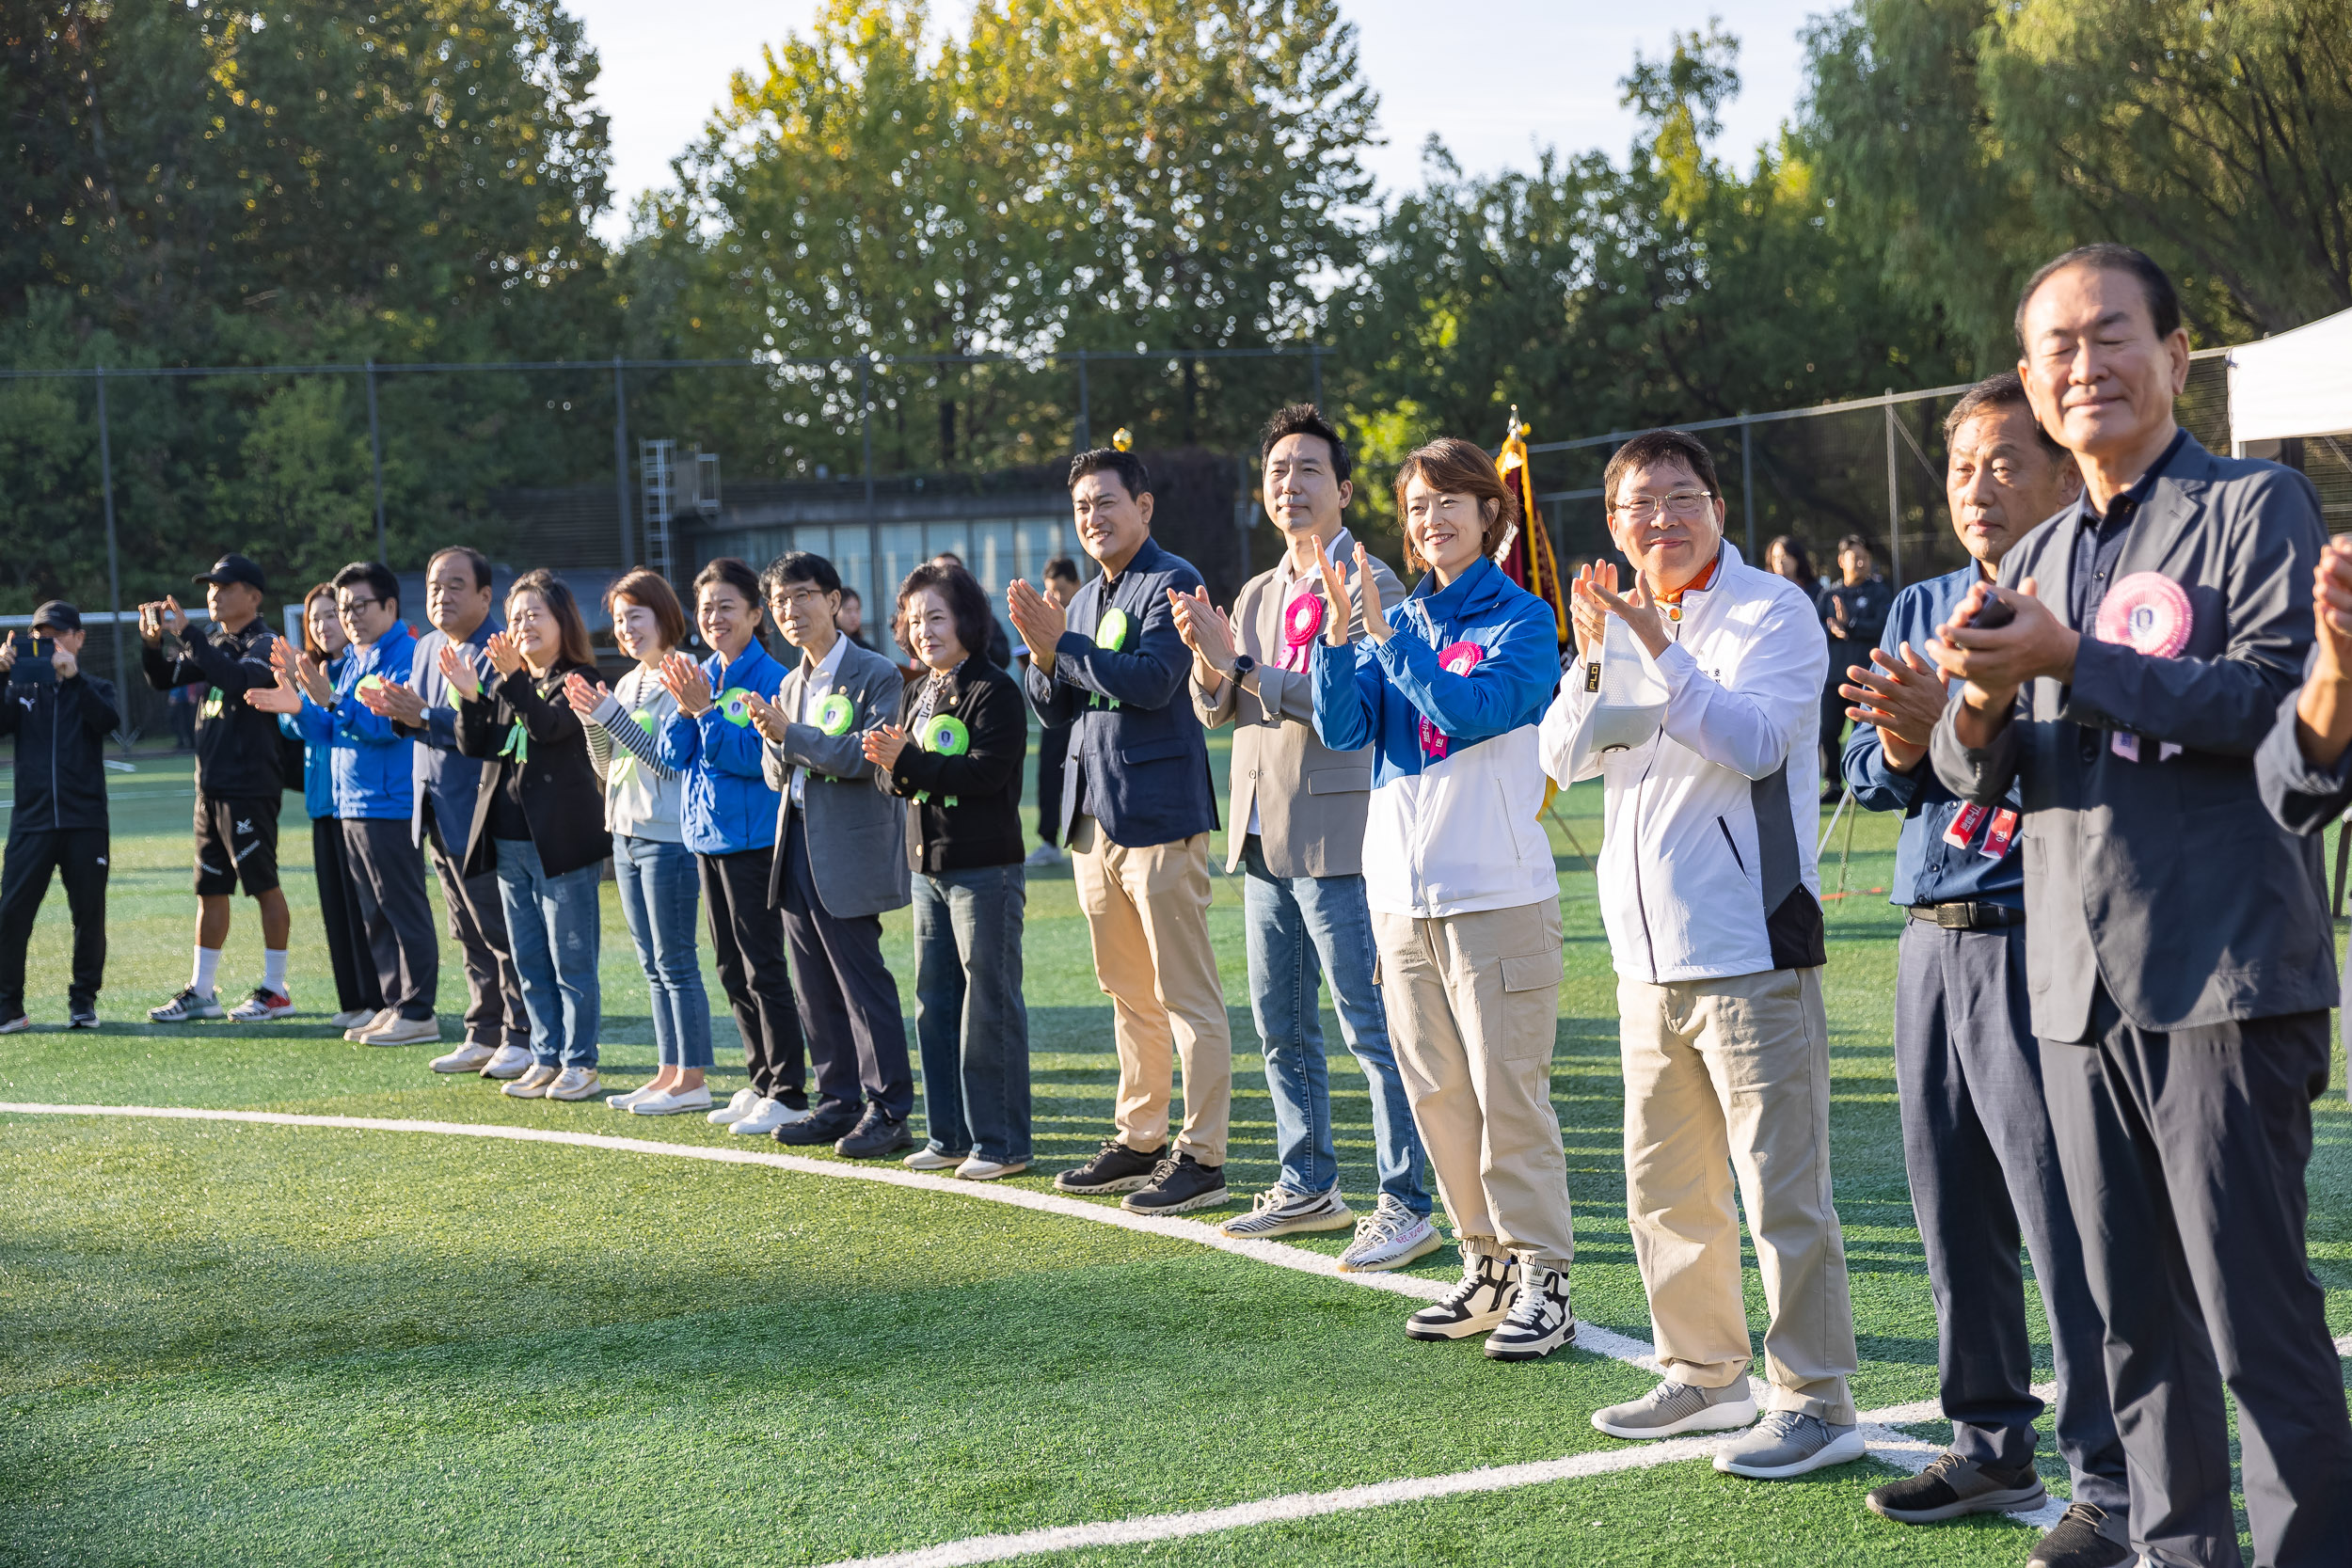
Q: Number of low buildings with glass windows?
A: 1